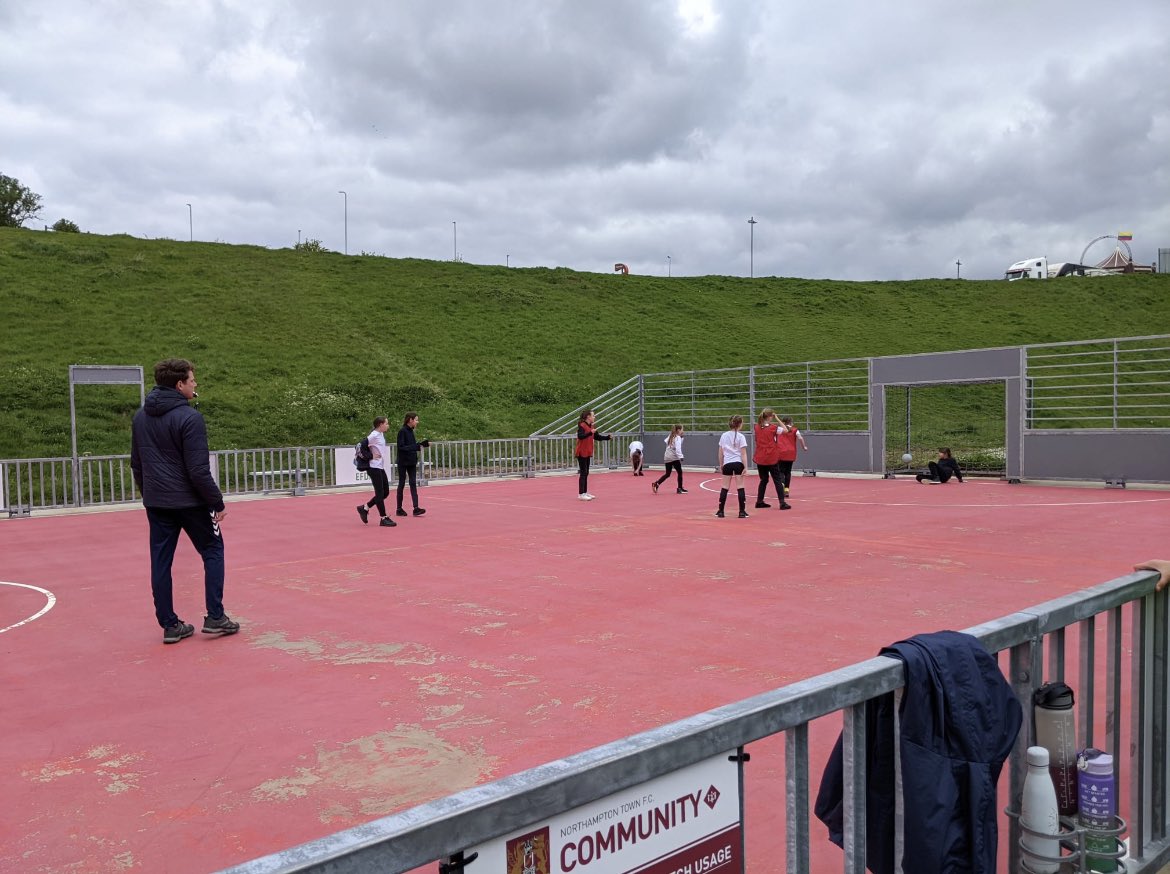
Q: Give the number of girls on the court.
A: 9